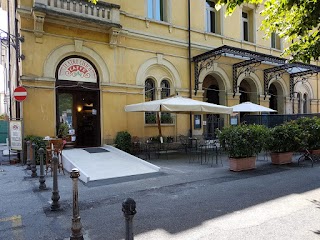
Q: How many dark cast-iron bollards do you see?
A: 6